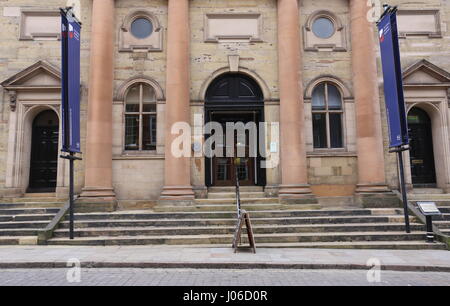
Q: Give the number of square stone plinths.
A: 4